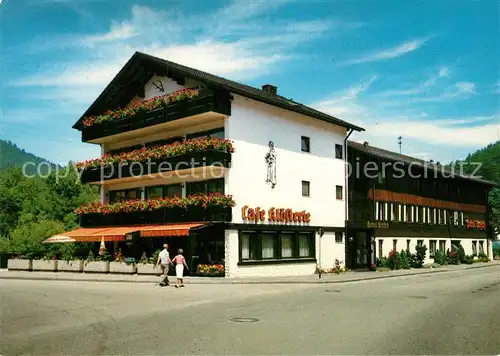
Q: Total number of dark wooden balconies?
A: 3